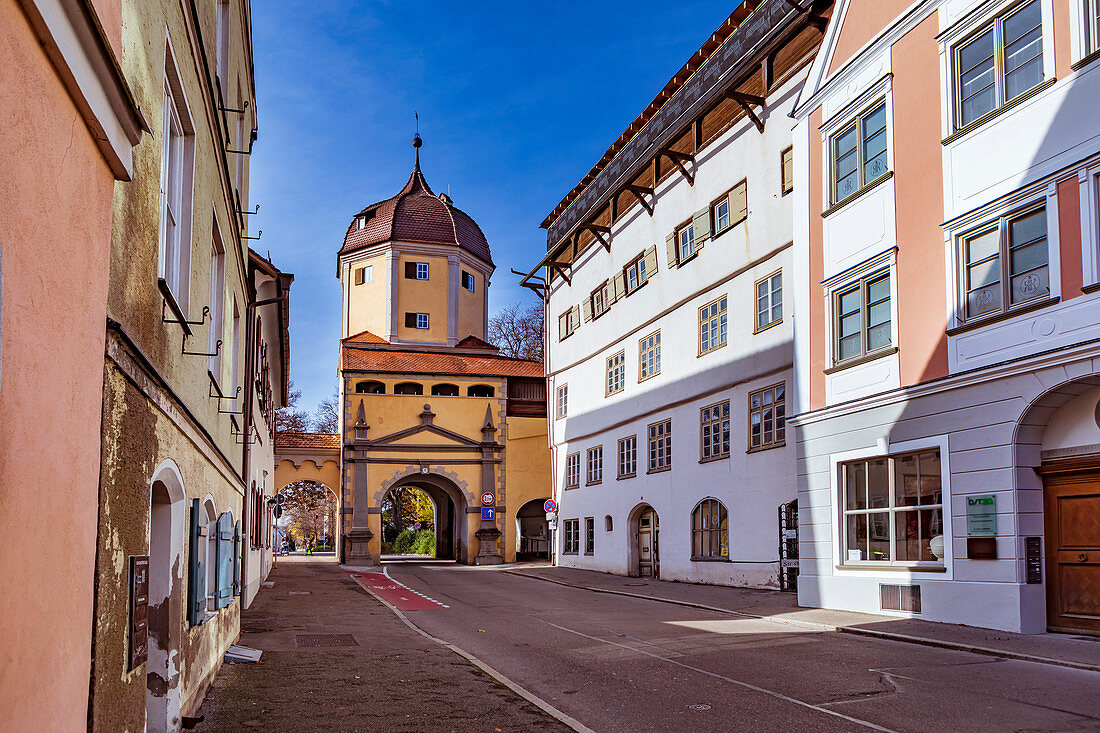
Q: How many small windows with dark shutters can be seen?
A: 4